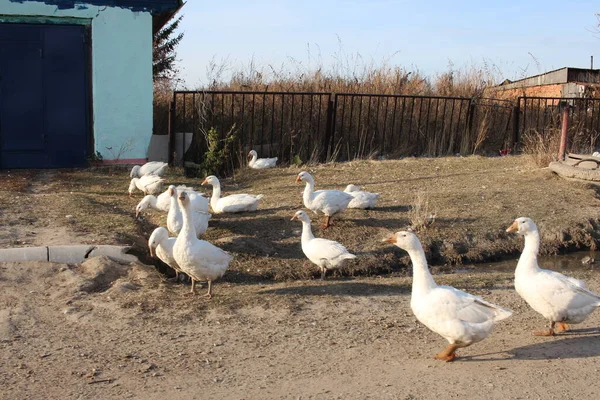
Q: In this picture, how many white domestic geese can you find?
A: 13